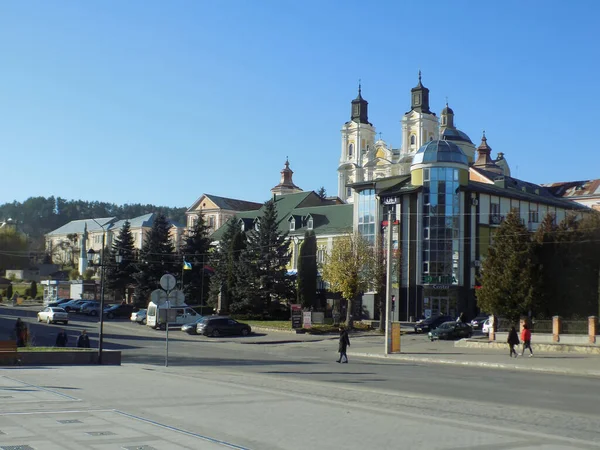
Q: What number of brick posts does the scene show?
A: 4